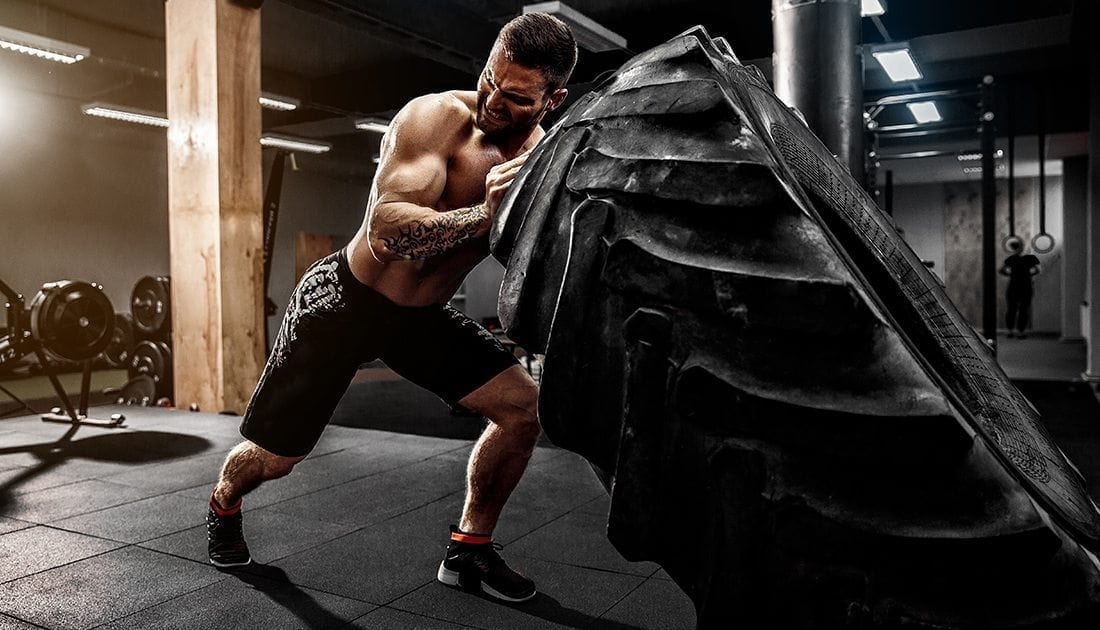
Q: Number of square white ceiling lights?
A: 3